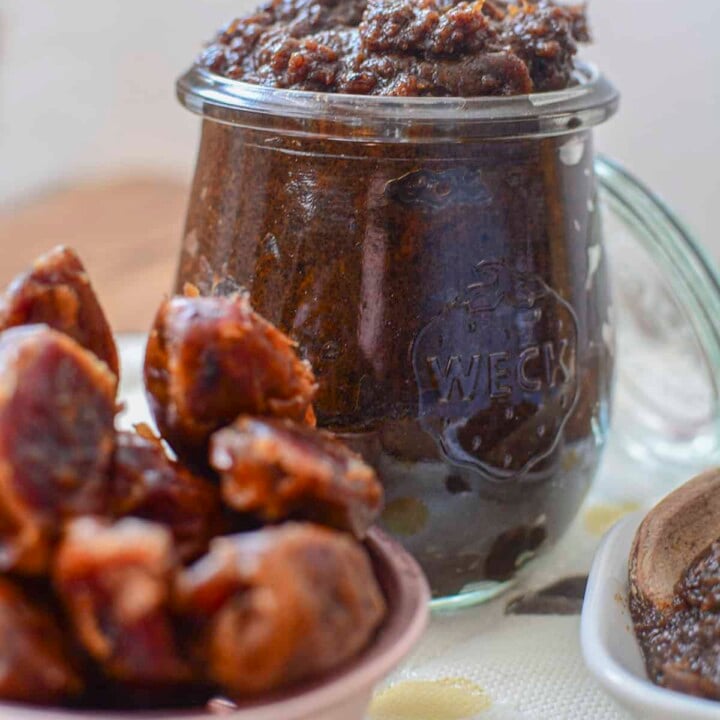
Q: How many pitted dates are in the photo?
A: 8